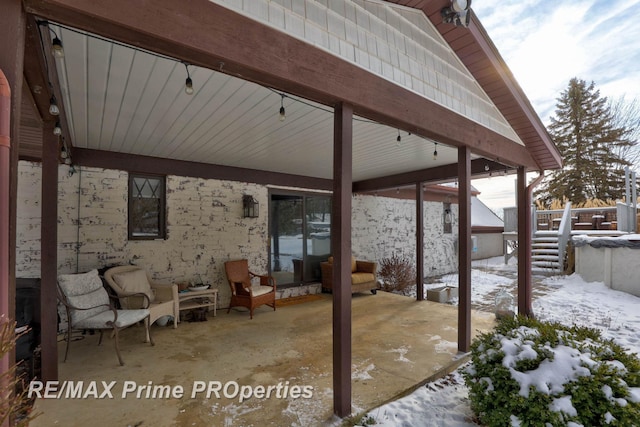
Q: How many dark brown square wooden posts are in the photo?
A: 6